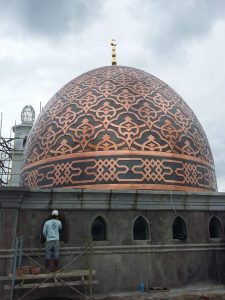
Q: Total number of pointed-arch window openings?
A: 5